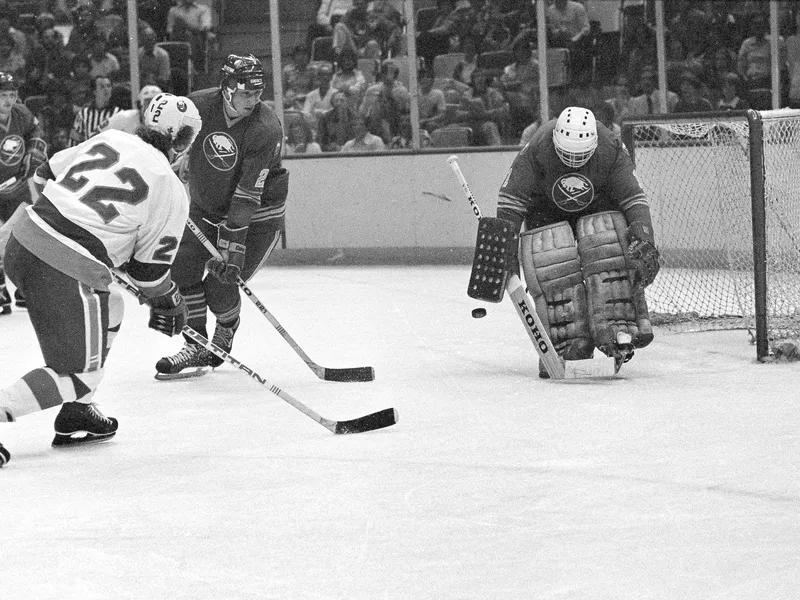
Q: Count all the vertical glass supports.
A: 6